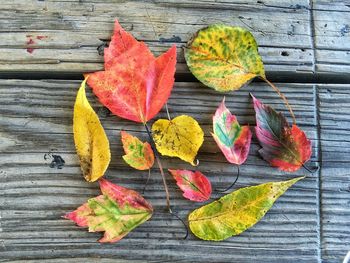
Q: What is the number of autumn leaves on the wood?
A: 10